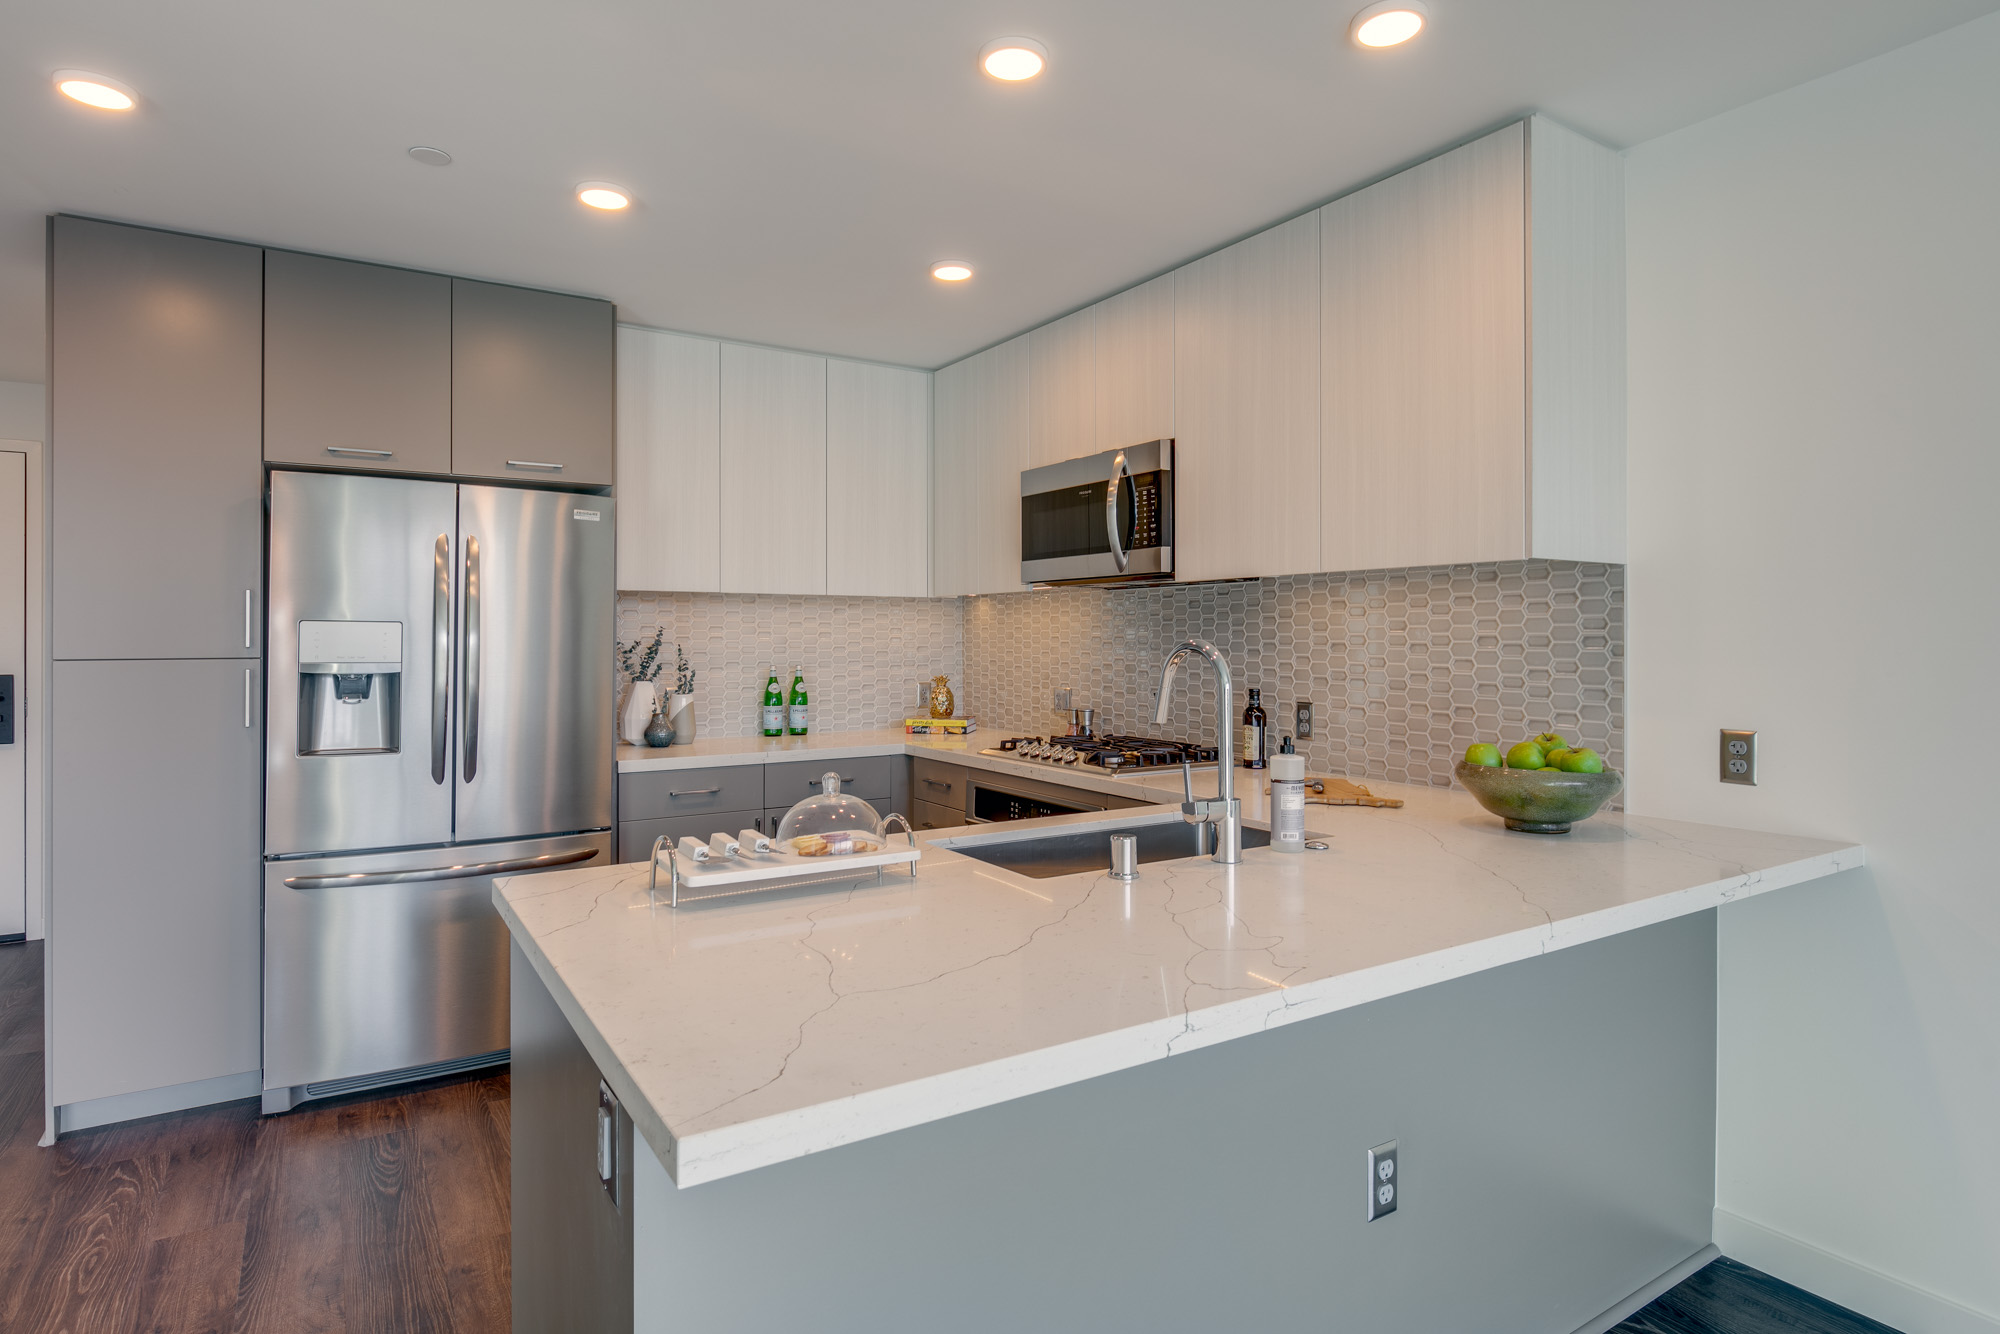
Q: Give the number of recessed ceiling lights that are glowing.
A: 5